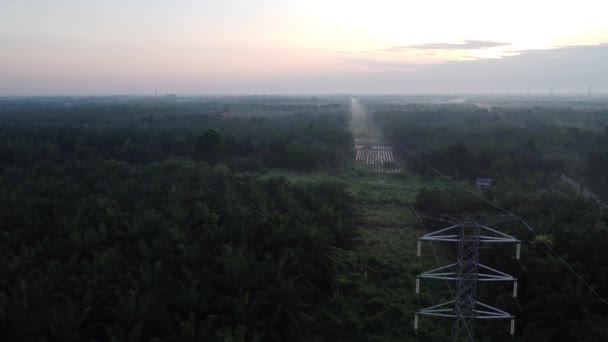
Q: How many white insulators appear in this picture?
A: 6